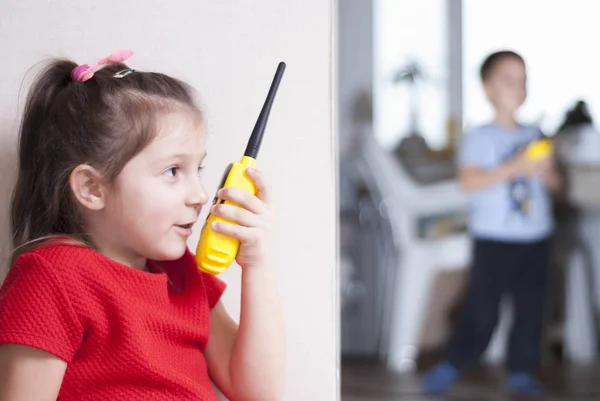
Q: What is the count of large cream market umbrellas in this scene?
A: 0